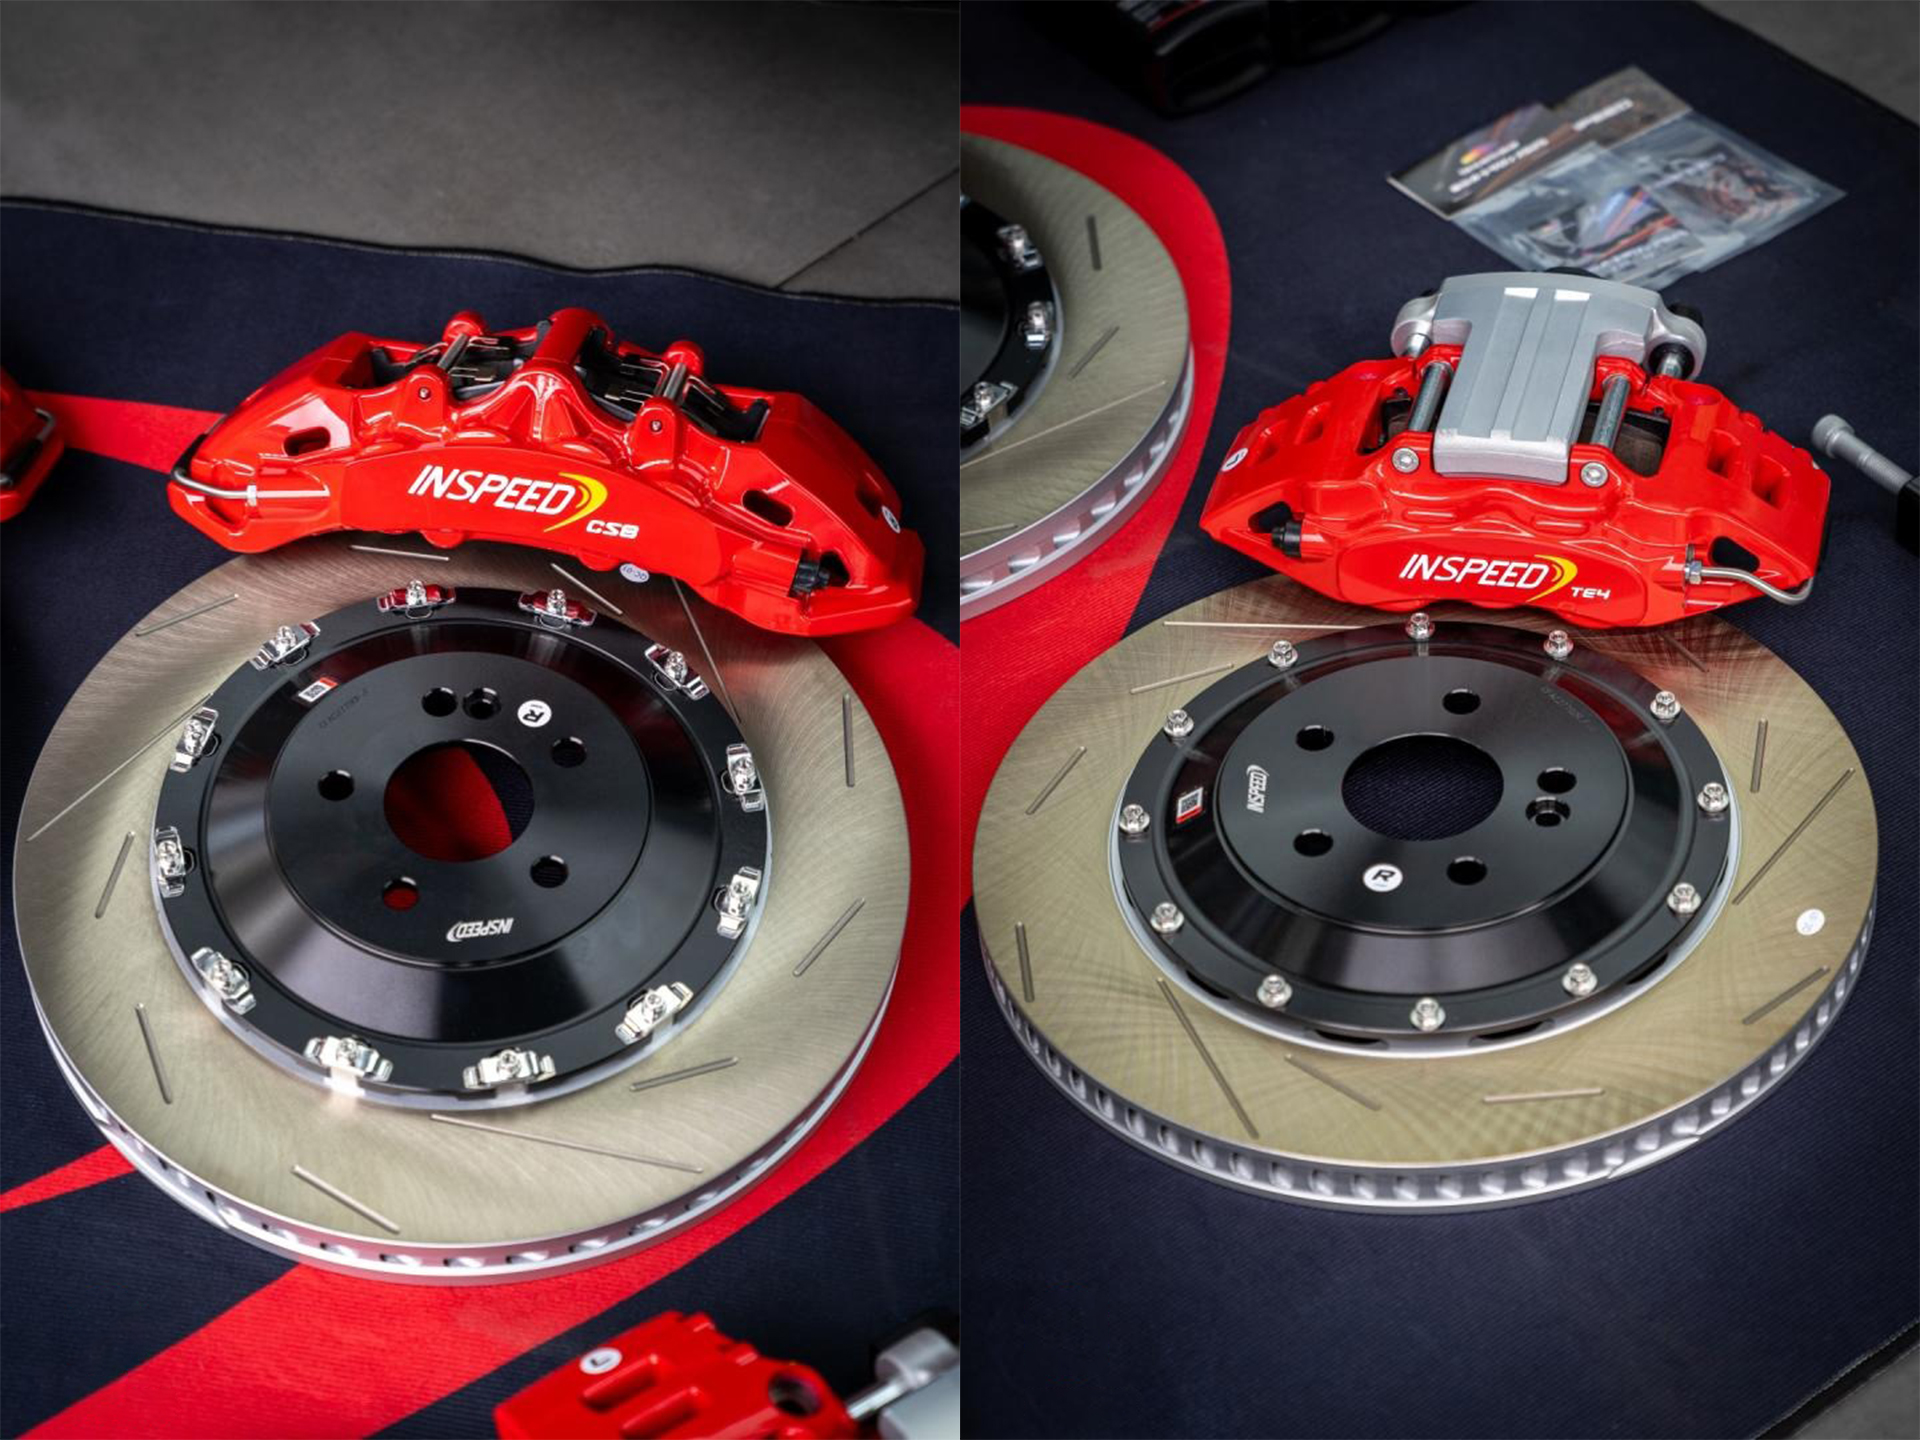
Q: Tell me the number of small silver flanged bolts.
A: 12